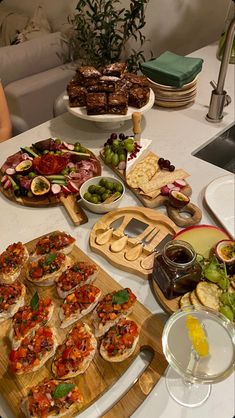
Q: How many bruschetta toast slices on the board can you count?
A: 12